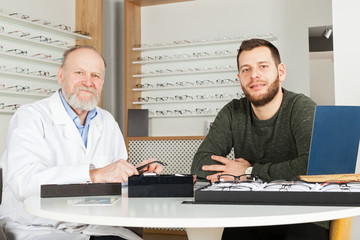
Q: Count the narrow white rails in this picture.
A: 12